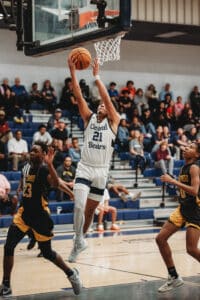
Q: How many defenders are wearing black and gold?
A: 2